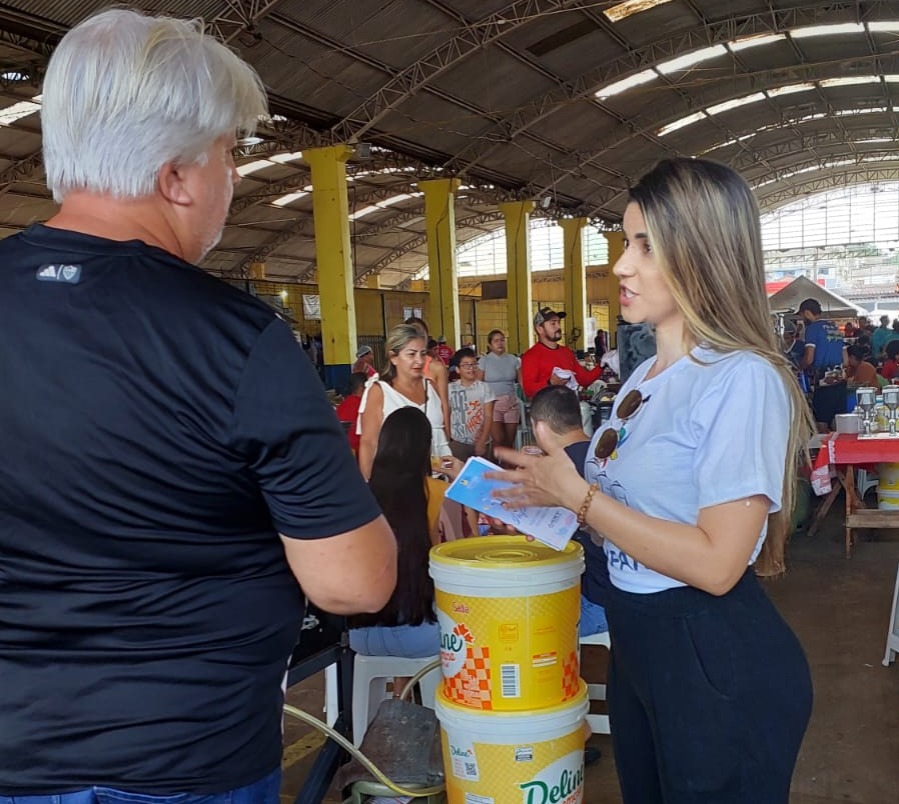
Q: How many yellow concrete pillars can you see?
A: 5